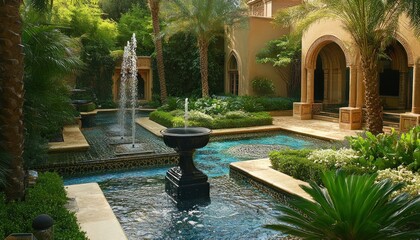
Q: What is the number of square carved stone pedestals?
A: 3